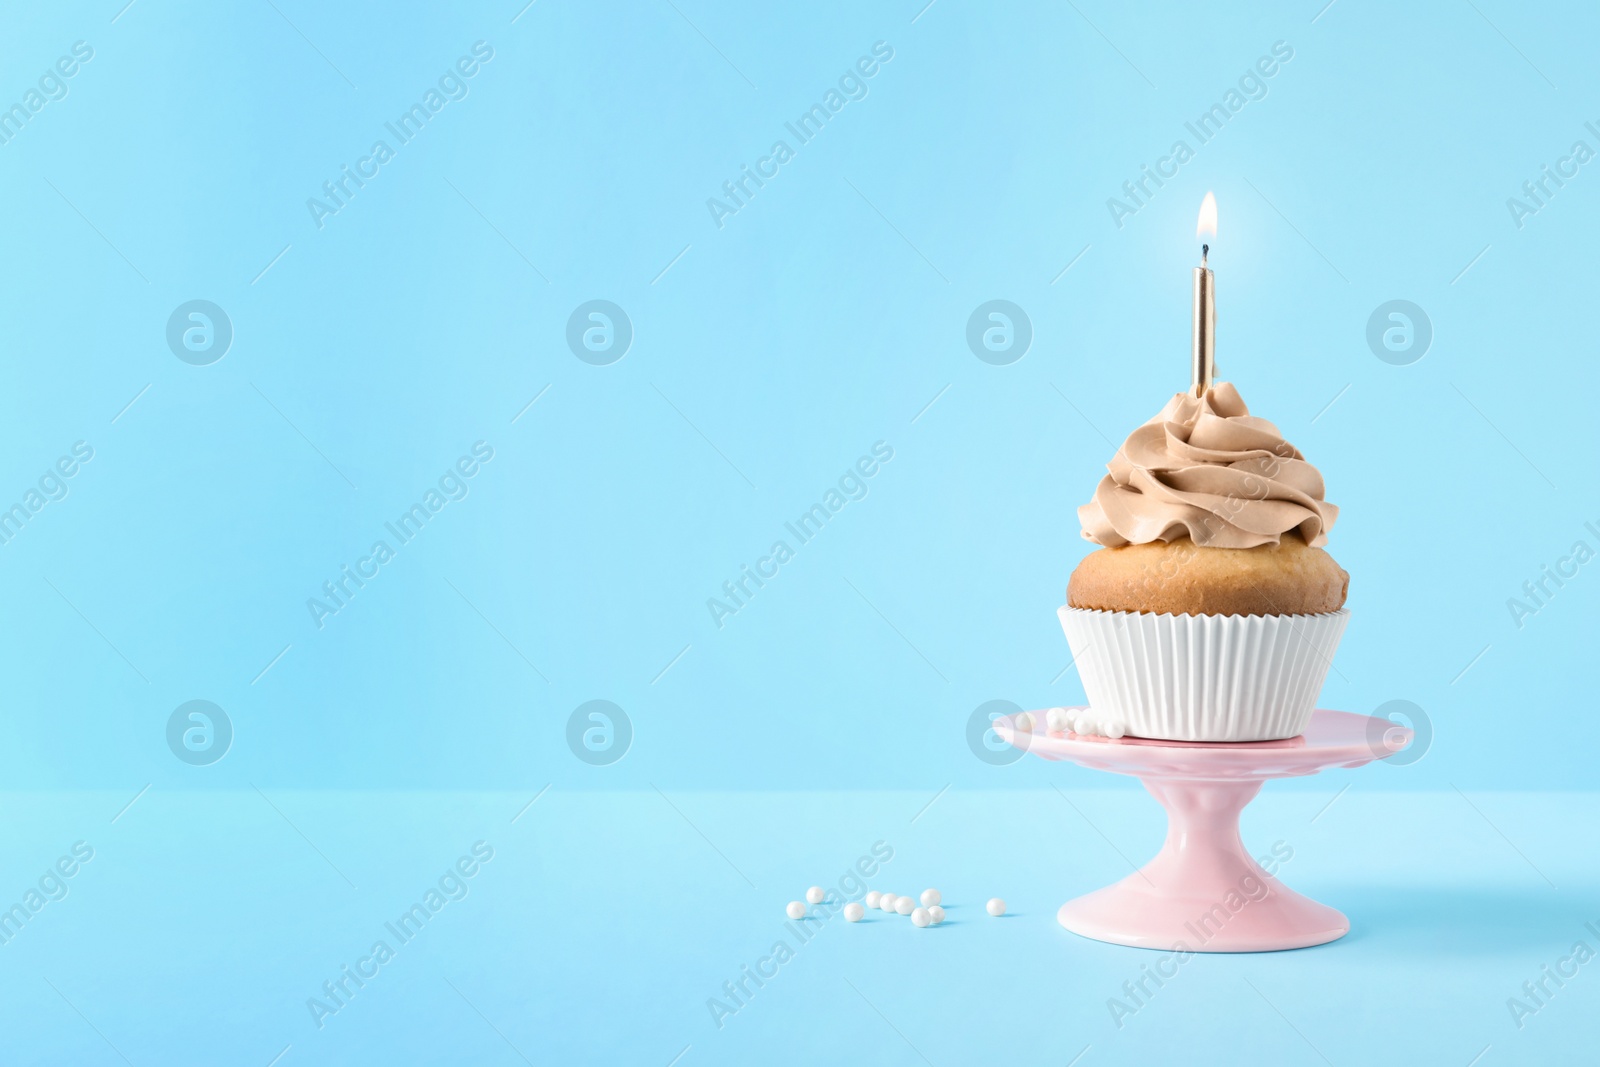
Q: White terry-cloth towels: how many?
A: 0